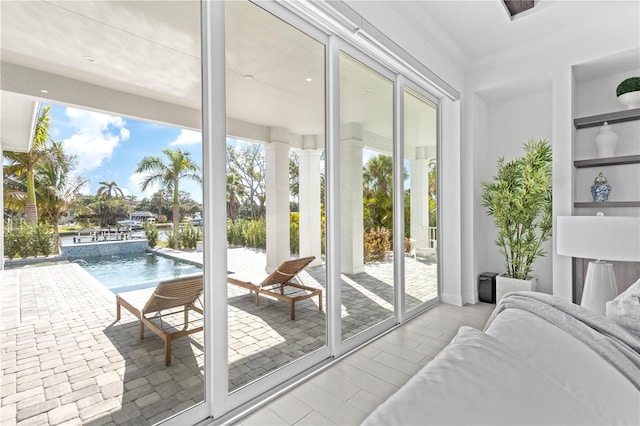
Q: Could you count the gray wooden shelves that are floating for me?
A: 3